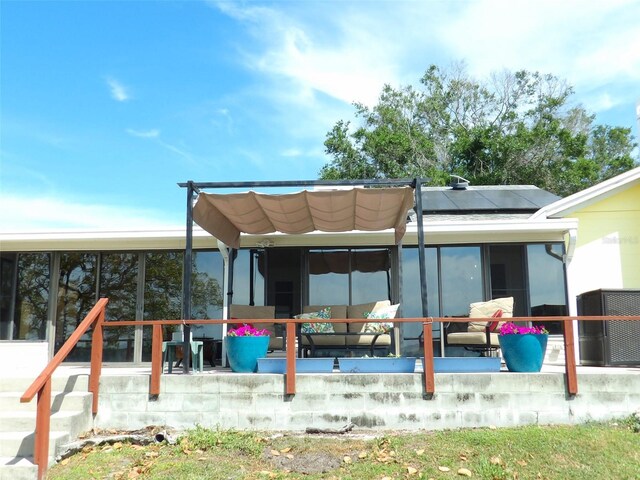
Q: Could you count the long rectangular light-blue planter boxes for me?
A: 3